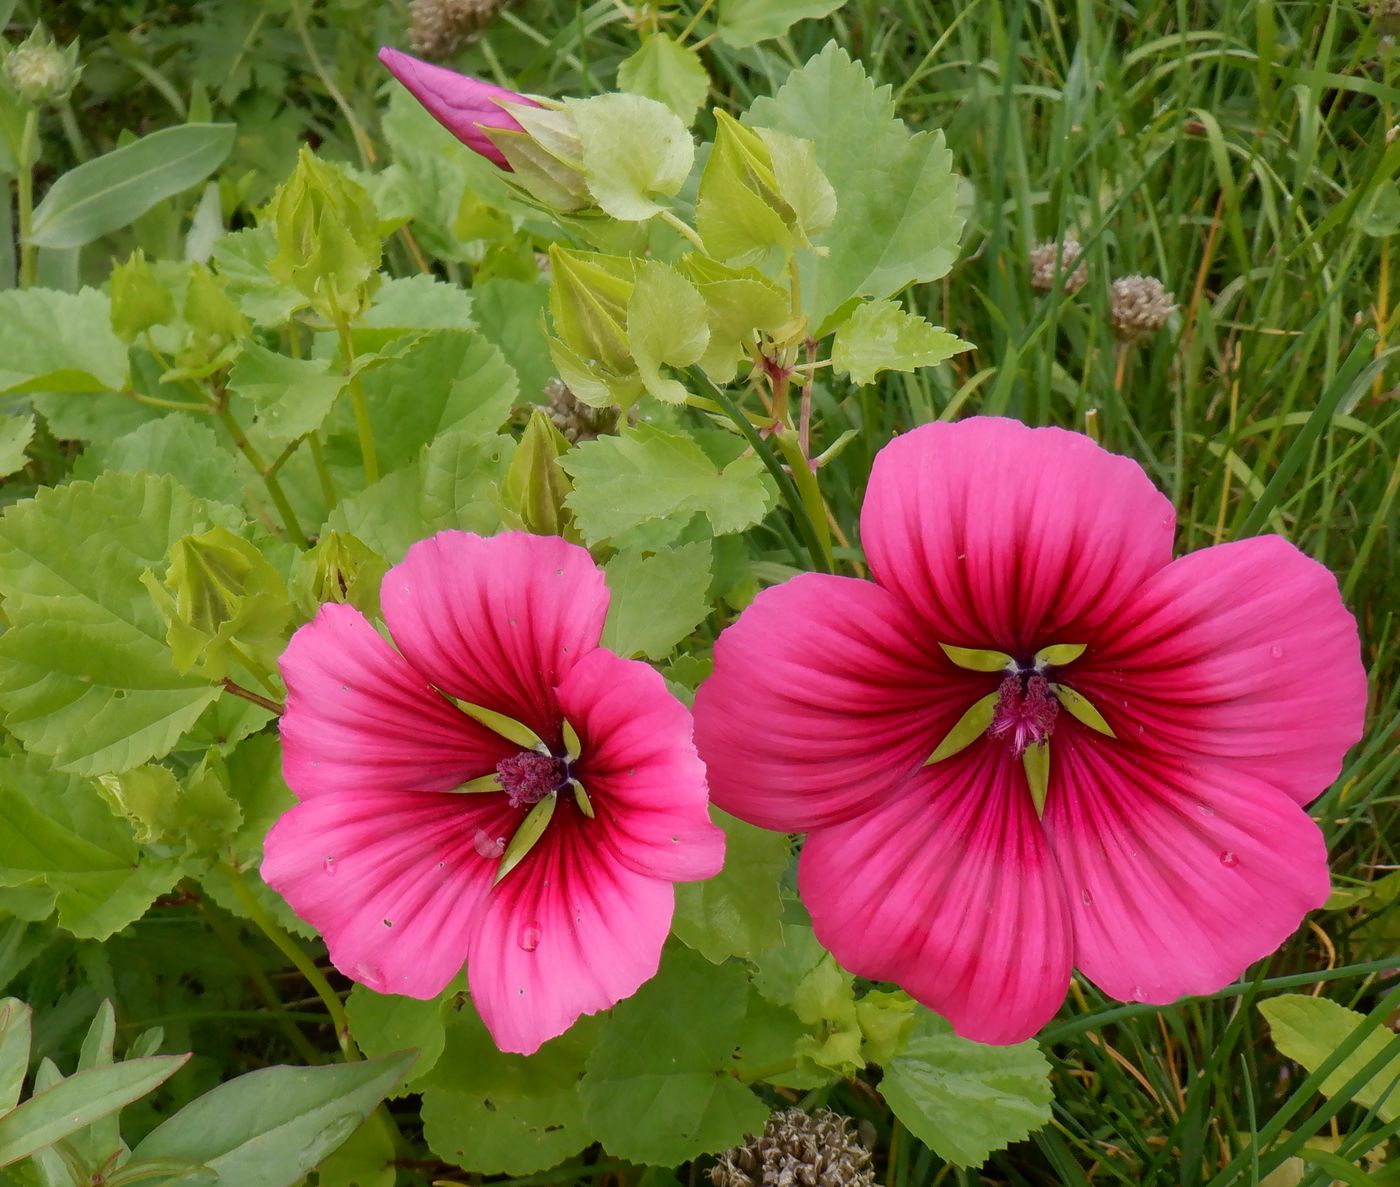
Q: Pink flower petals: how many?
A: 10